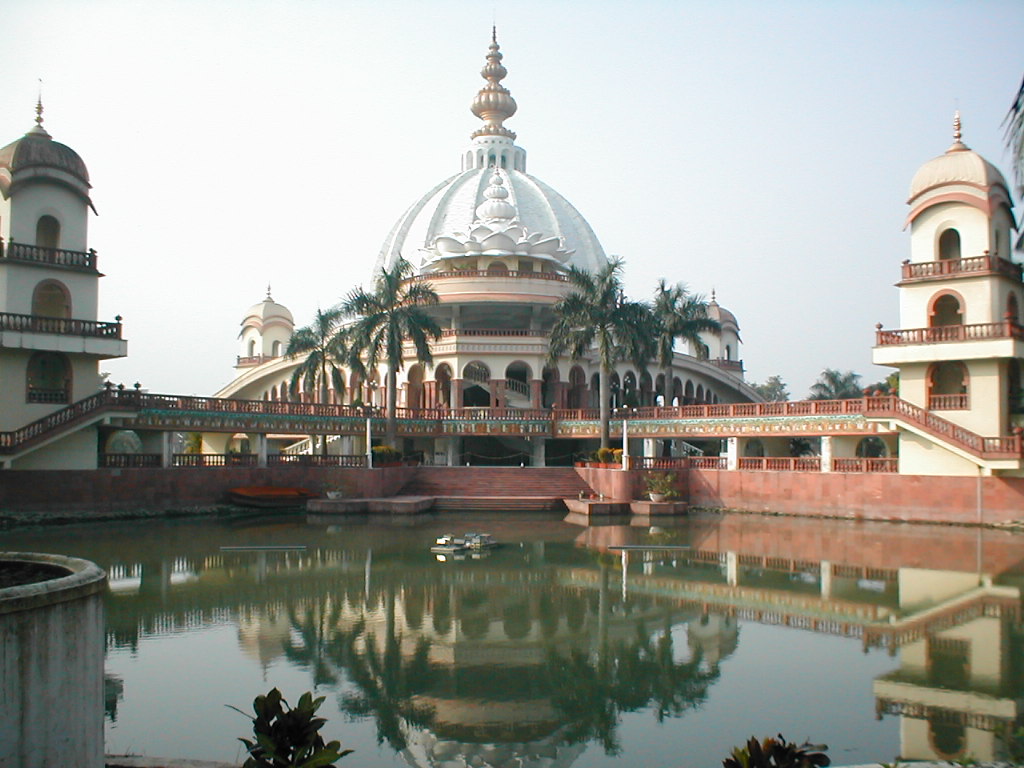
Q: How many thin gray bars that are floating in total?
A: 2